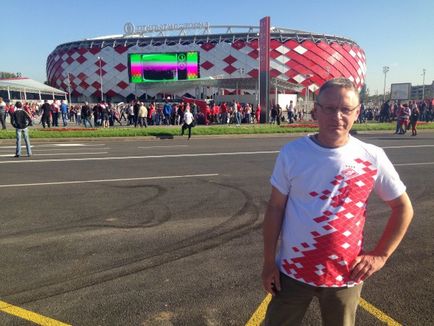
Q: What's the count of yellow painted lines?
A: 3